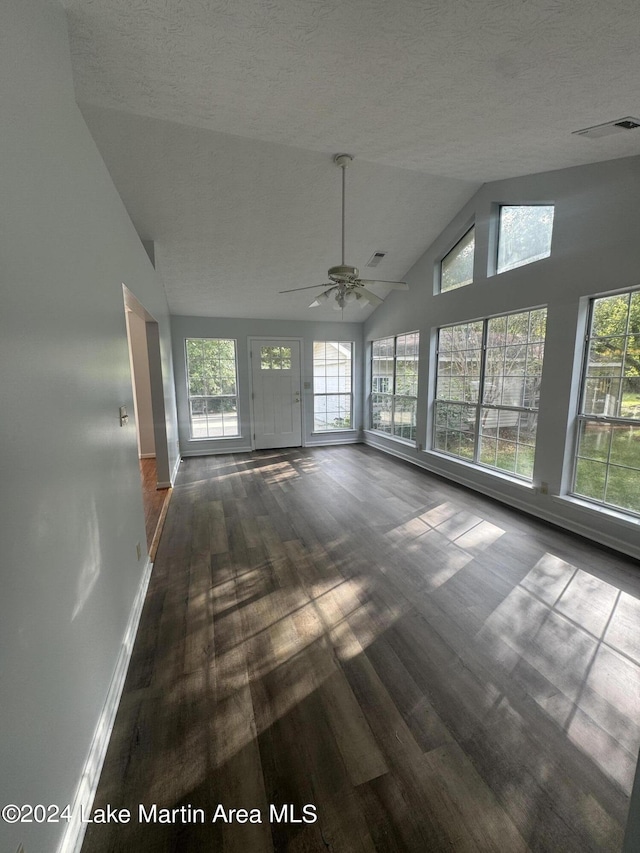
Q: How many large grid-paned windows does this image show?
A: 5